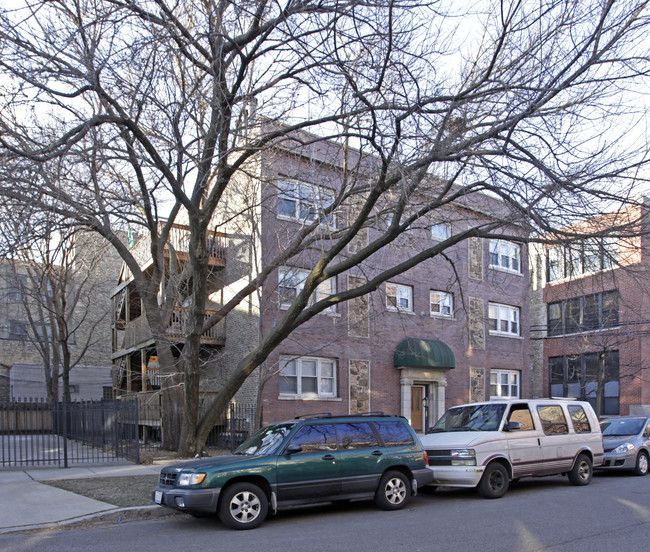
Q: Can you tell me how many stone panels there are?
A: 6